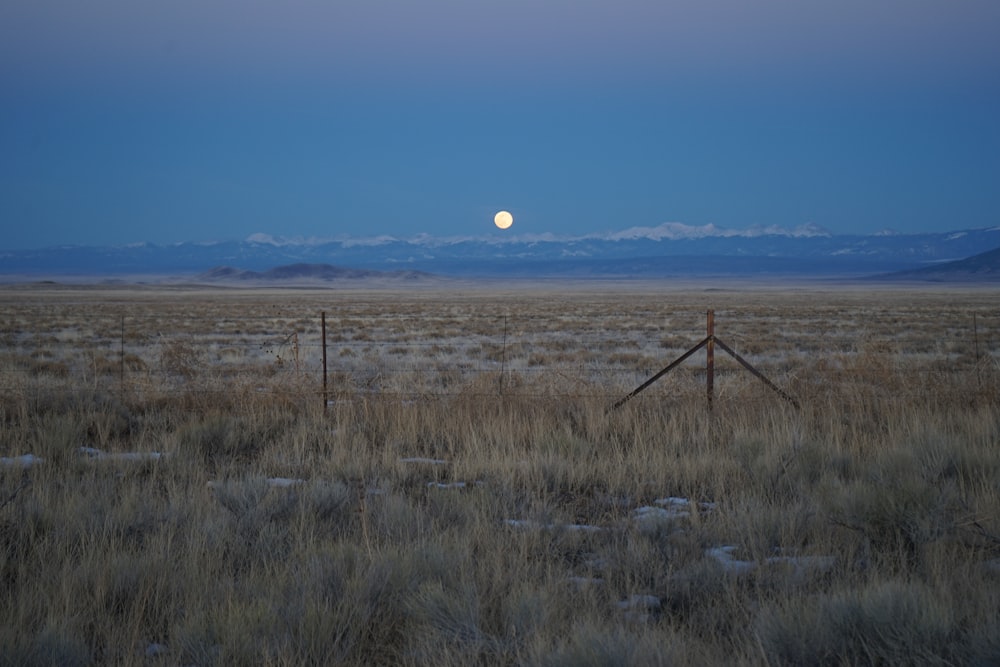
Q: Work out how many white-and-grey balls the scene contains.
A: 0